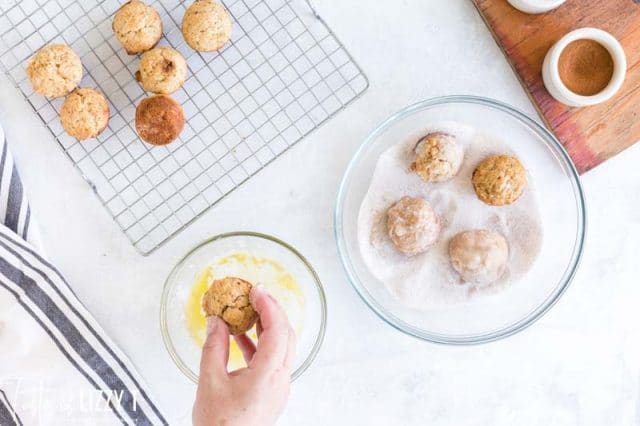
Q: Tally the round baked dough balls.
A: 11